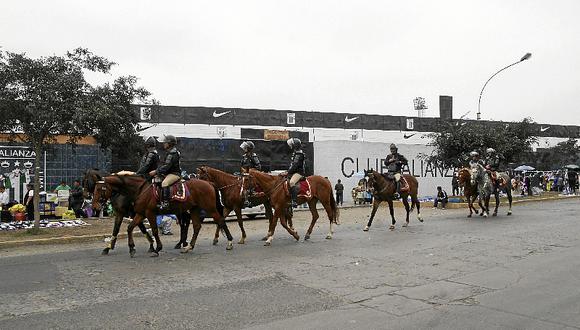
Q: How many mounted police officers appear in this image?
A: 7